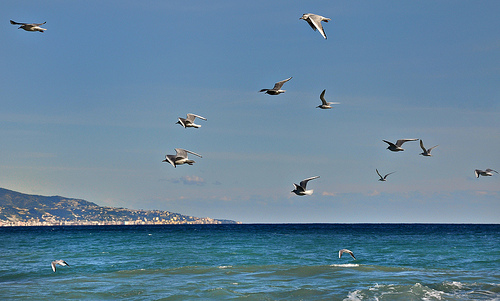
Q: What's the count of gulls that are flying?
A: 13